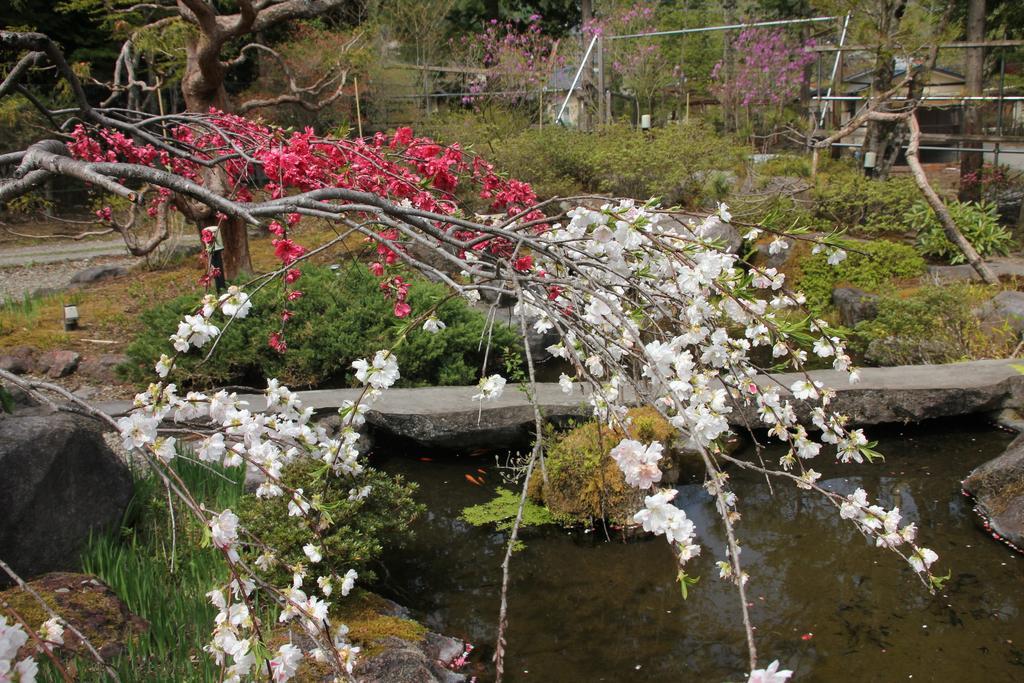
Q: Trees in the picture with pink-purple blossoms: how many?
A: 3